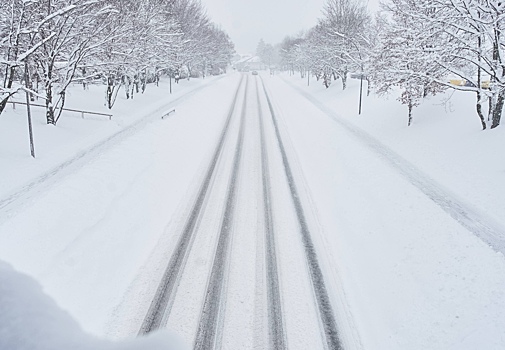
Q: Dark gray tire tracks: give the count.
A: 4